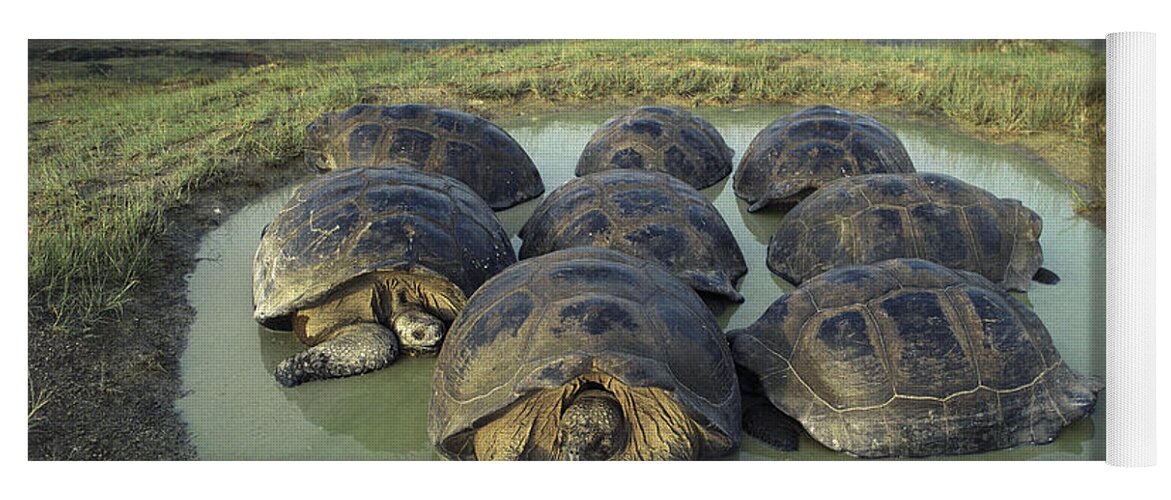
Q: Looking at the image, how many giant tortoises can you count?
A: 8